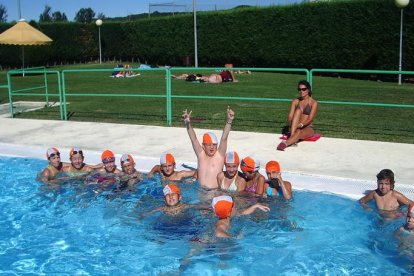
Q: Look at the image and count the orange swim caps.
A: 11